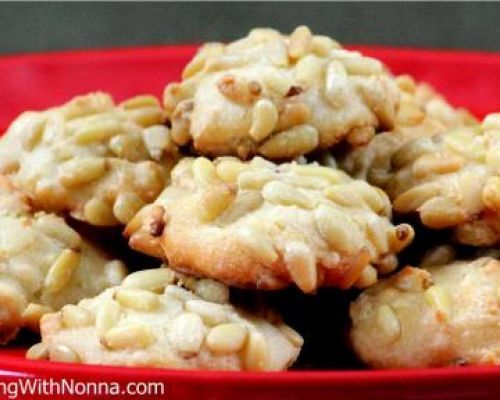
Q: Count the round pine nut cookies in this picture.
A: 8